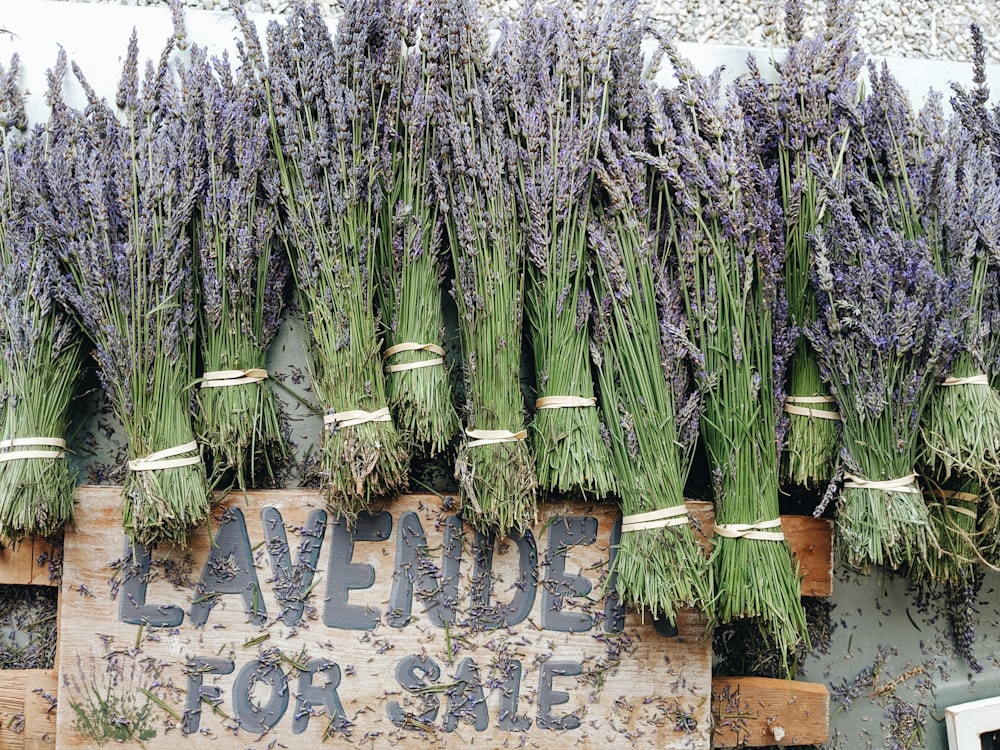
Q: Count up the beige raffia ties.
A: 13